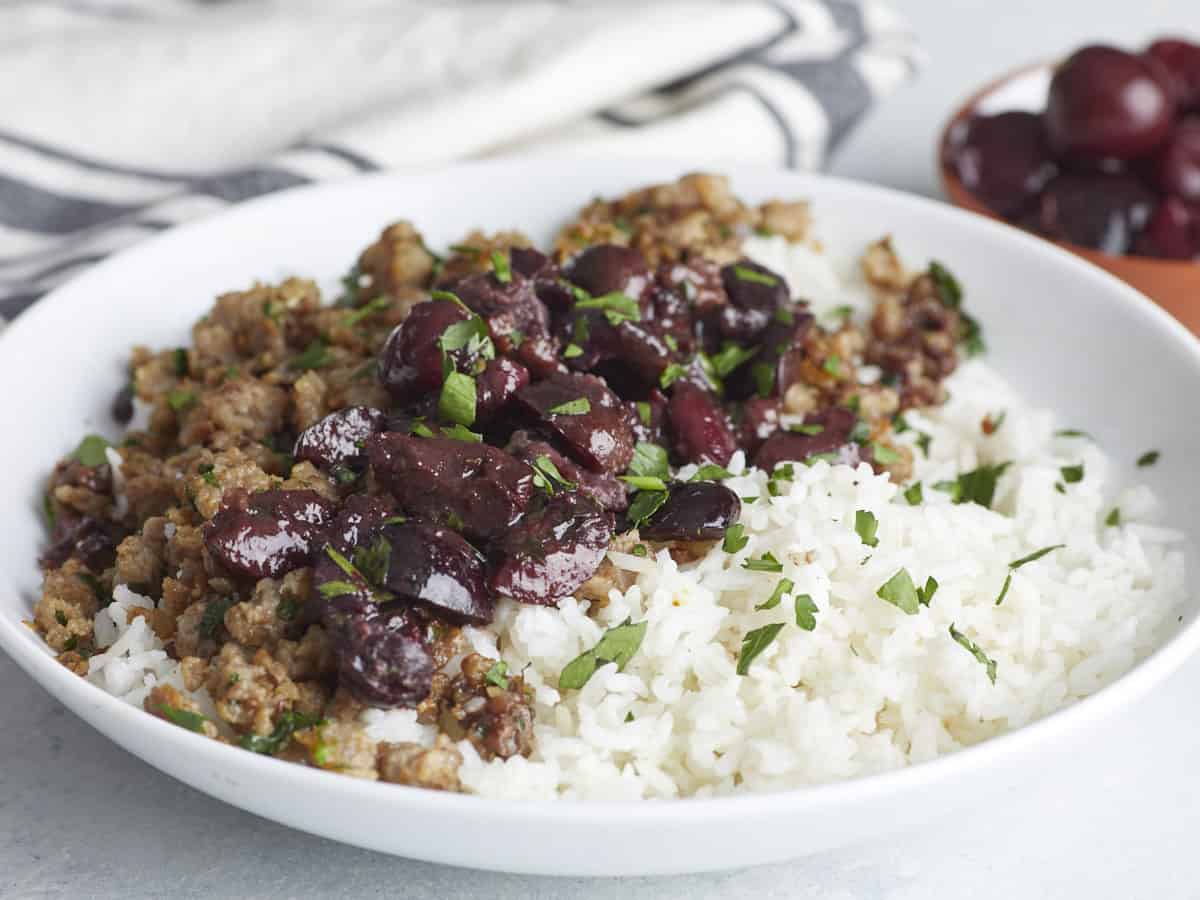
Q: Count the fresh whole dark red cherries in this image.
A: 6